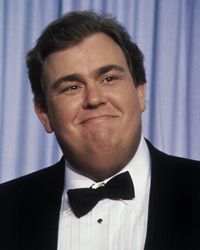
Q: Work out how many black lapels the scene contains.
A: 2